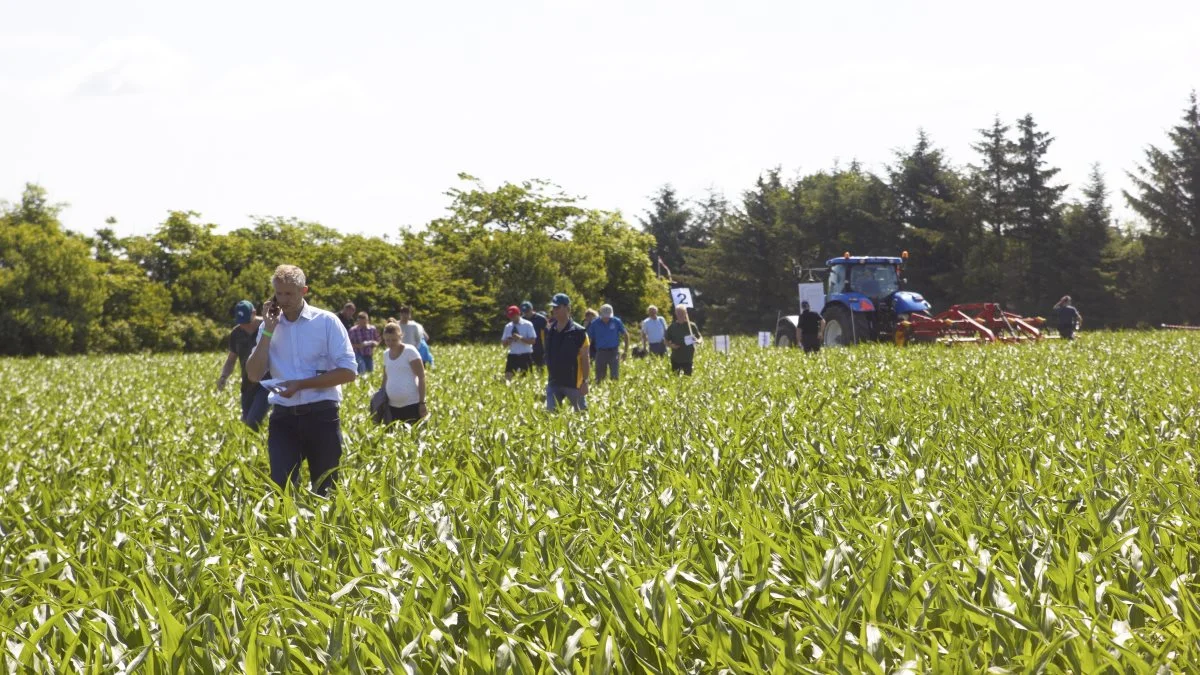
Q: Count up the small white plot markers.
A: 2